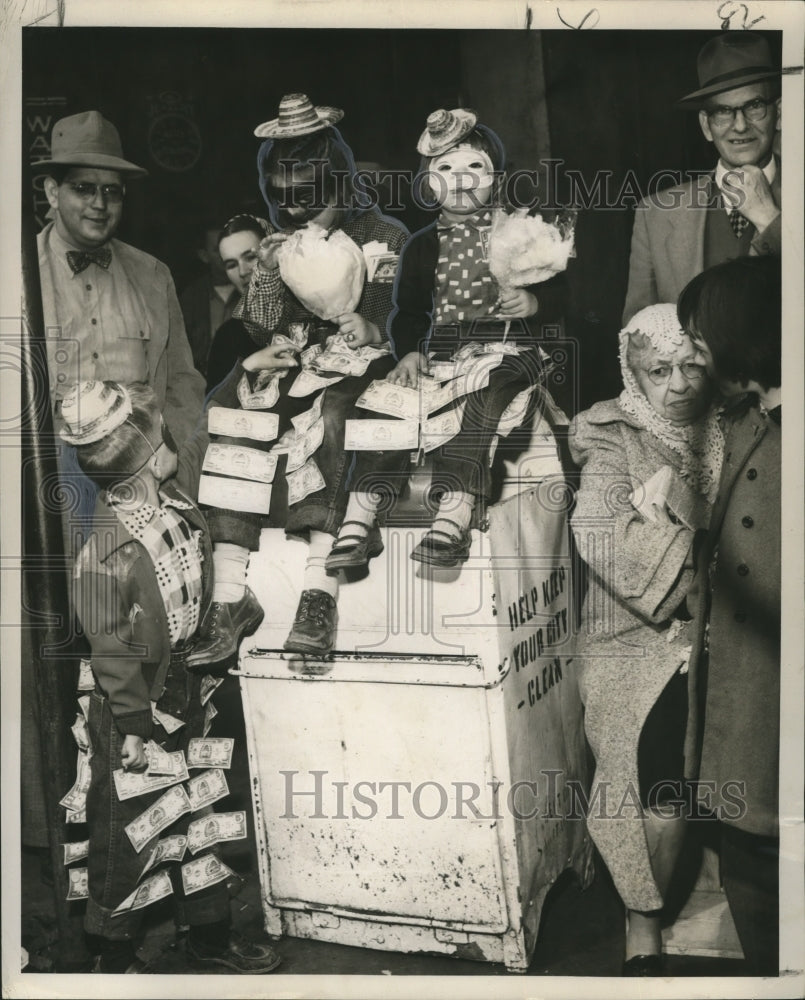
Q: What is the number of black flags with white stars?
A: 0